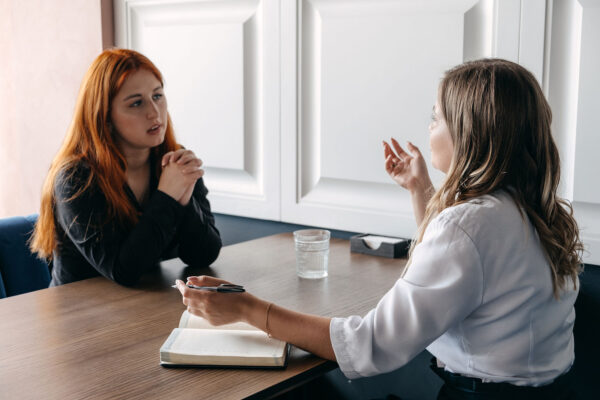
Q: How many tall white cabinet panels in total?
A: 3